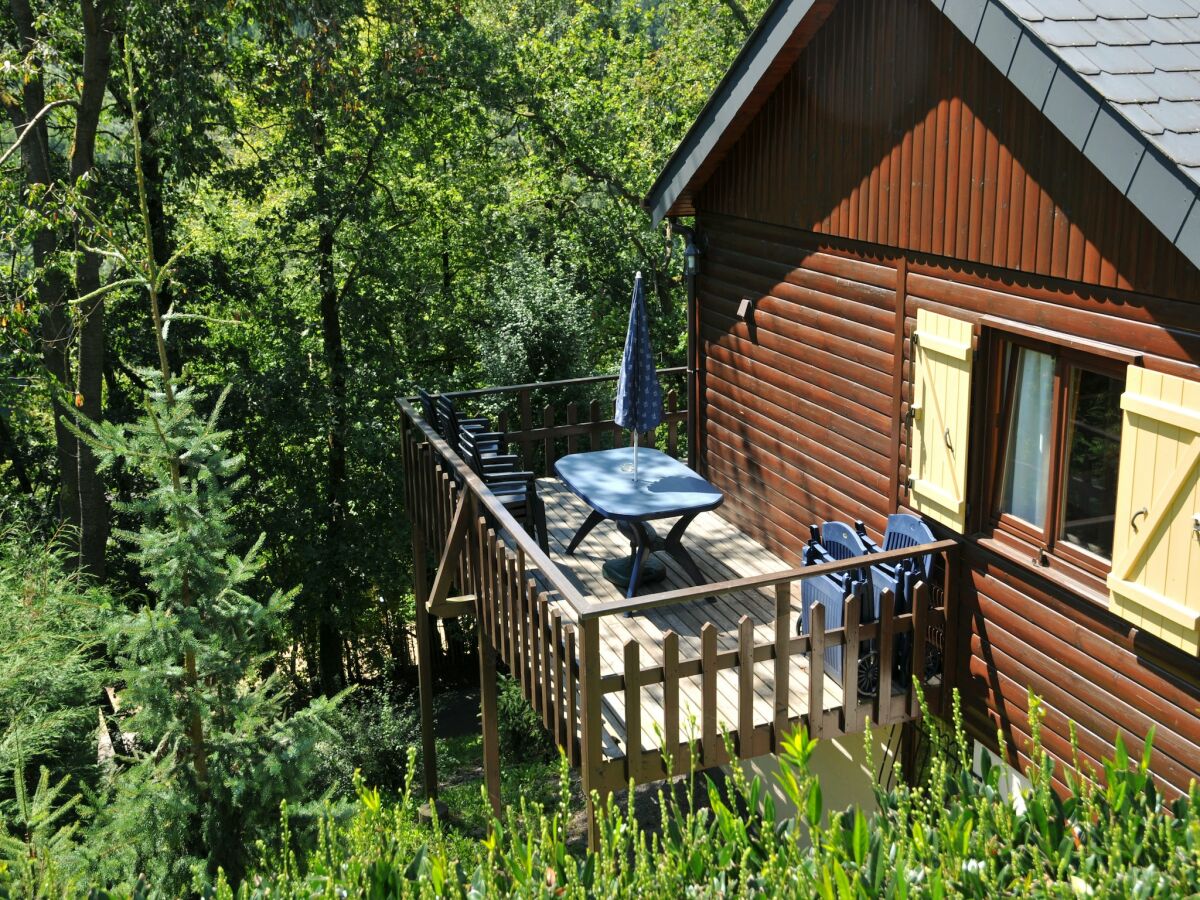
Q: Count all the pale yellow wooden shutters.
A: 2